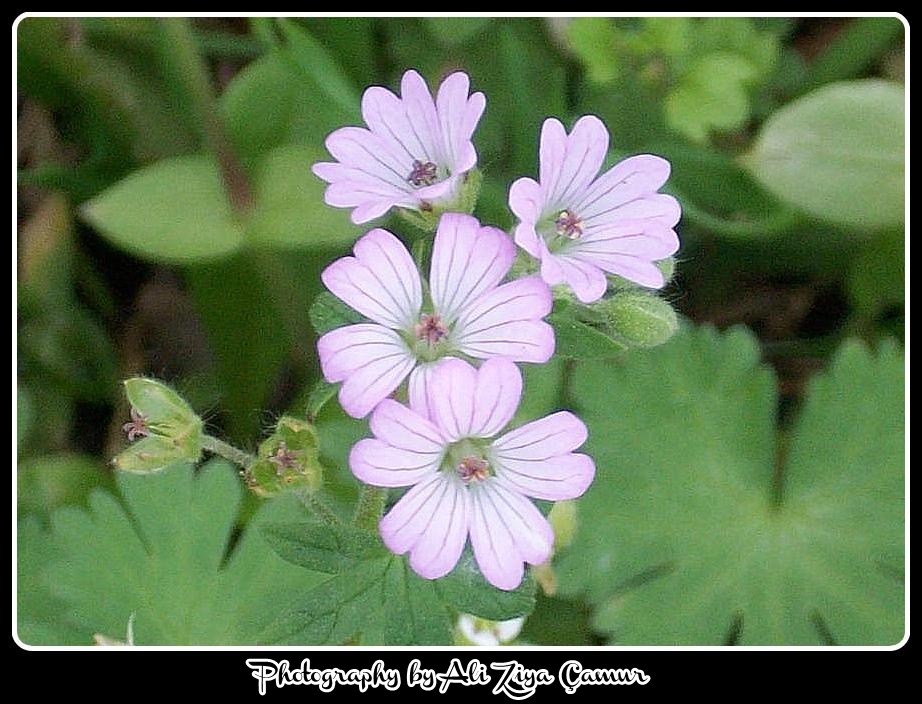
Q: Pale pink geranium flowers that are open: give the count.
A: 4